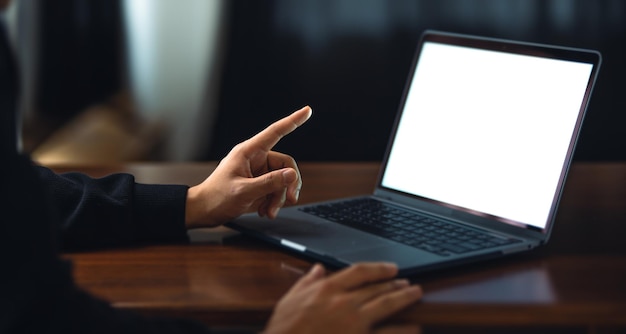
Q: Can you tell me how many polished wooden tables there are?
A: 1